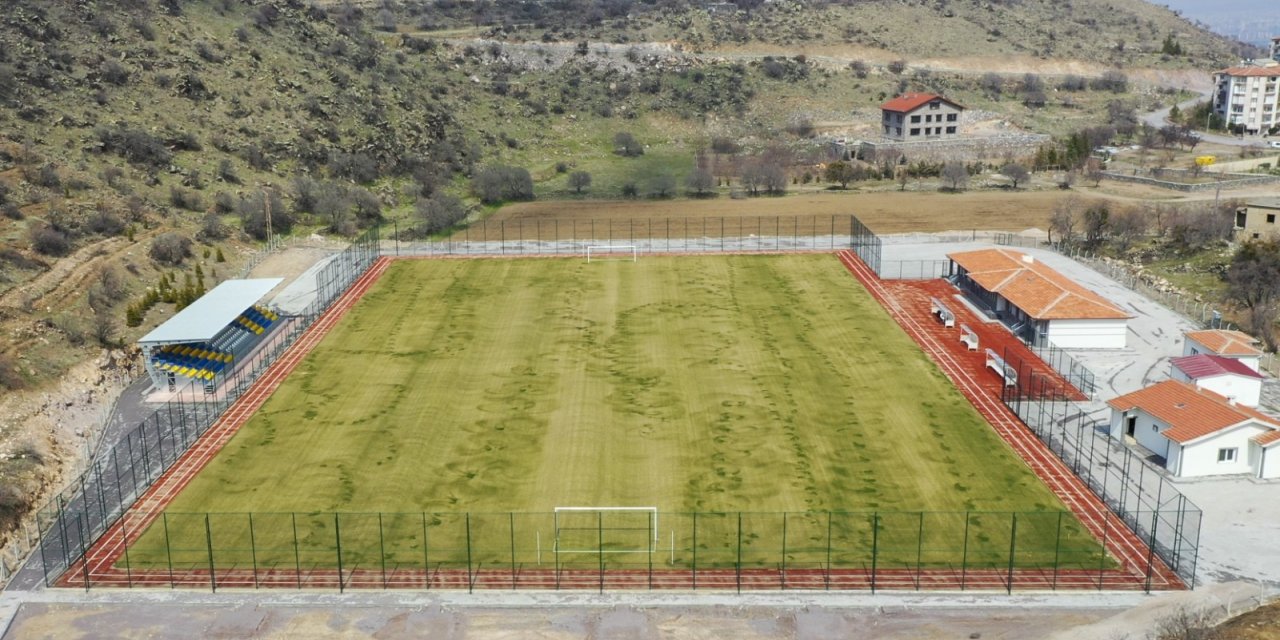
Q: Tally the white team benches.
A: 3